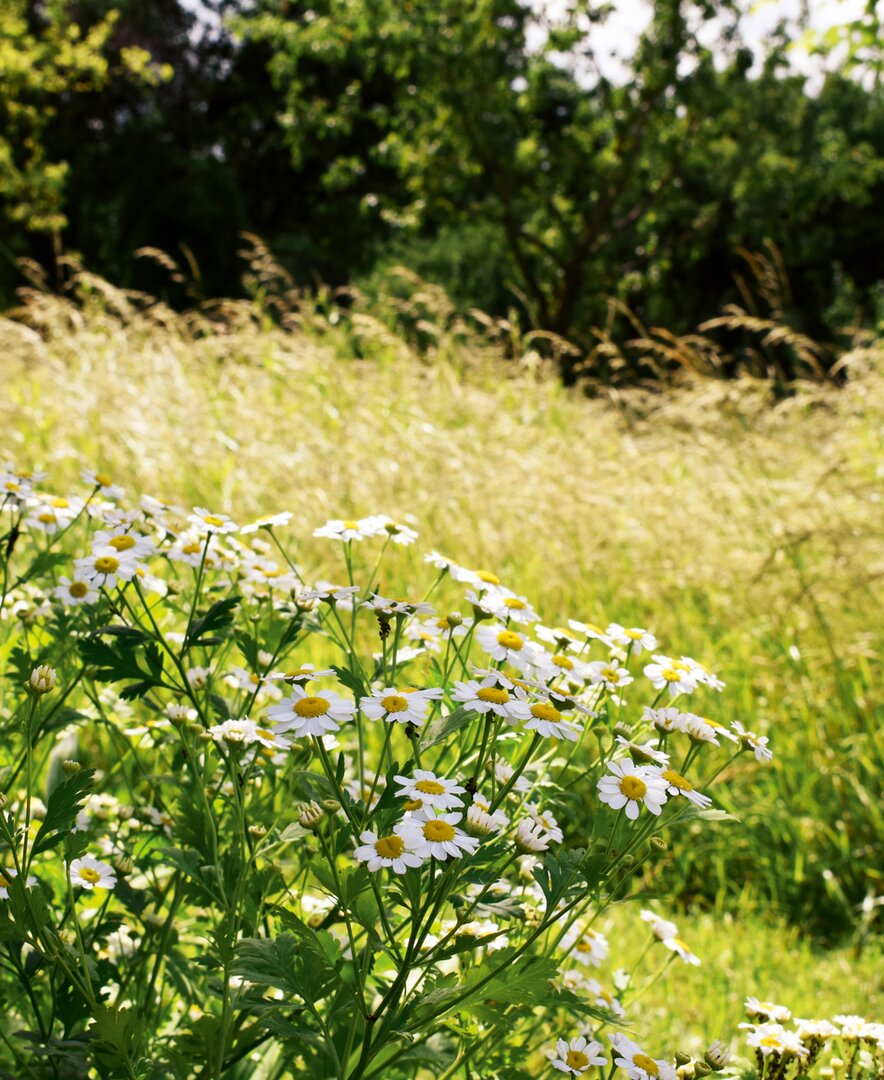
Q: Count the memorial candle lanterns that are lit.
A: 0